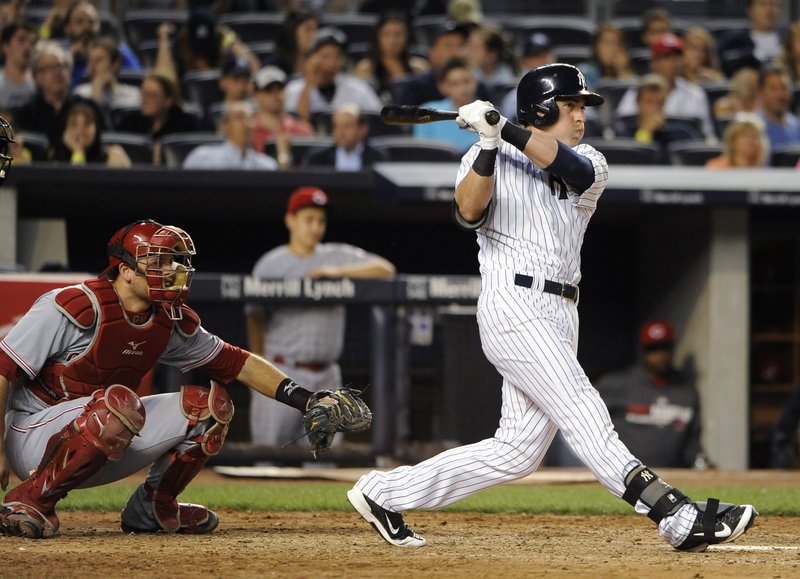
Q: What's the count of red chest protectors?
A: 1